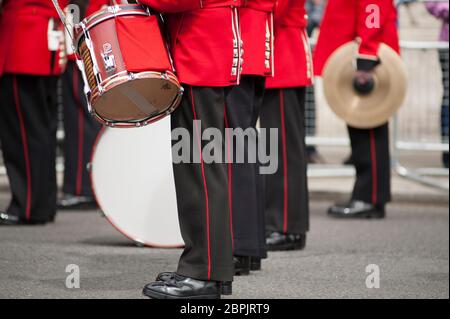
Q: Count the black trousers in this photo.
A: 6